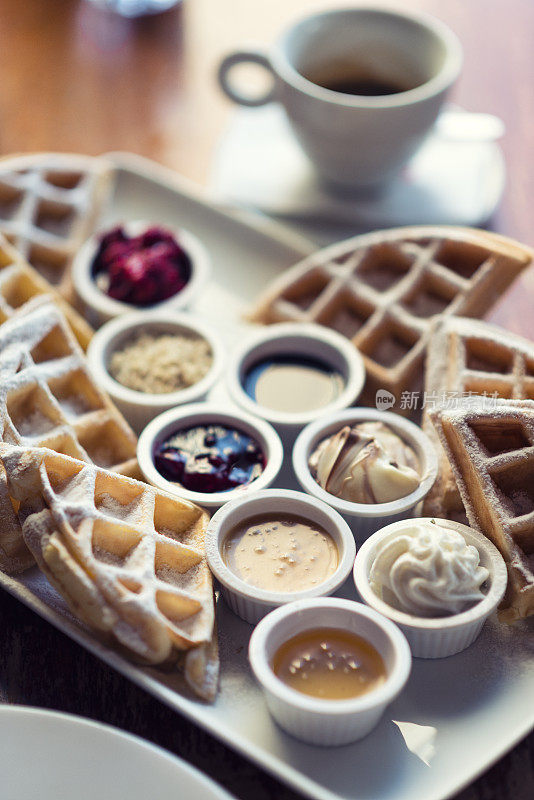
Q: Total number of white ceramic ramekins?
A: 8